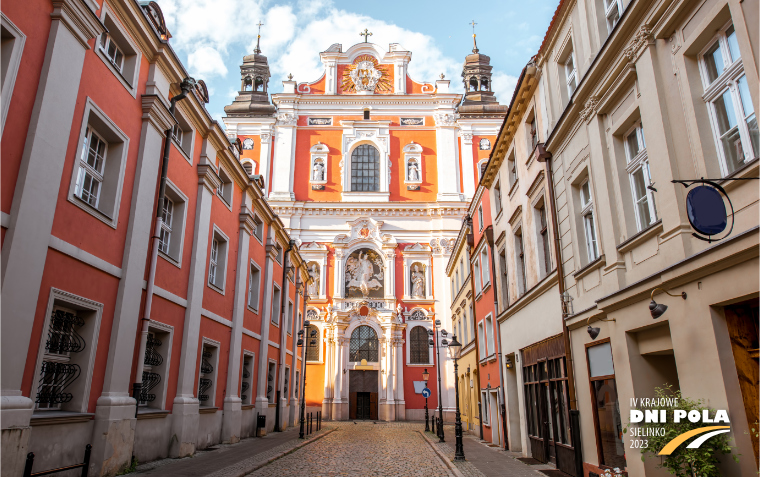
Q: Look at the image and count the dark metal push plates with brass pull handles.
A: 0